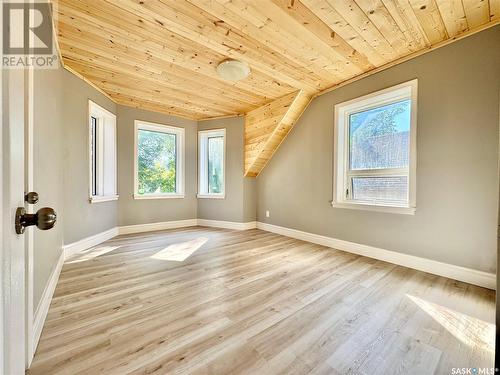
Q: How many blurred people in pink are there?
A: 0